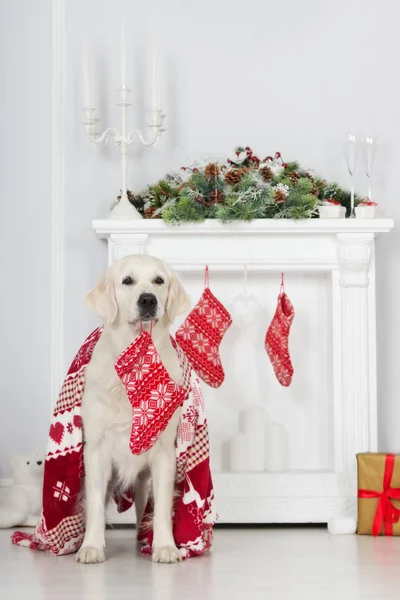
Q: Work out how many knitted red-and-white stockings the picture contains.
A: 3